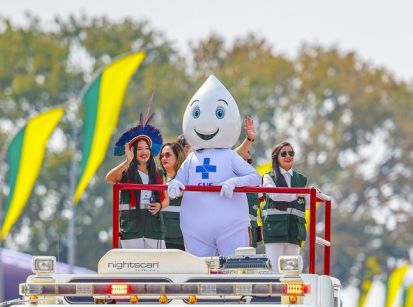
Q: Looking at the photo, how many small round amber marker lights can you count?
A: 5